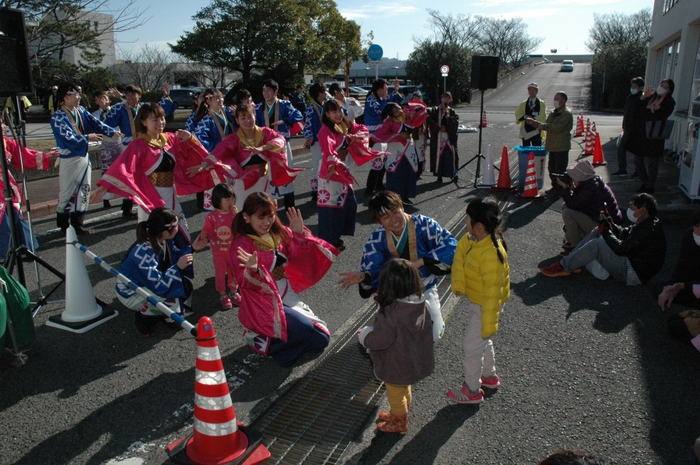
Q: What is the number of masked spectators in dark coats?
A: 4